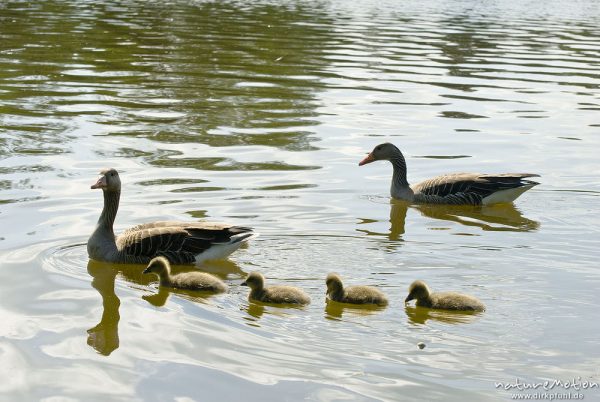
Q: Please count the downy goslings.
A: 4